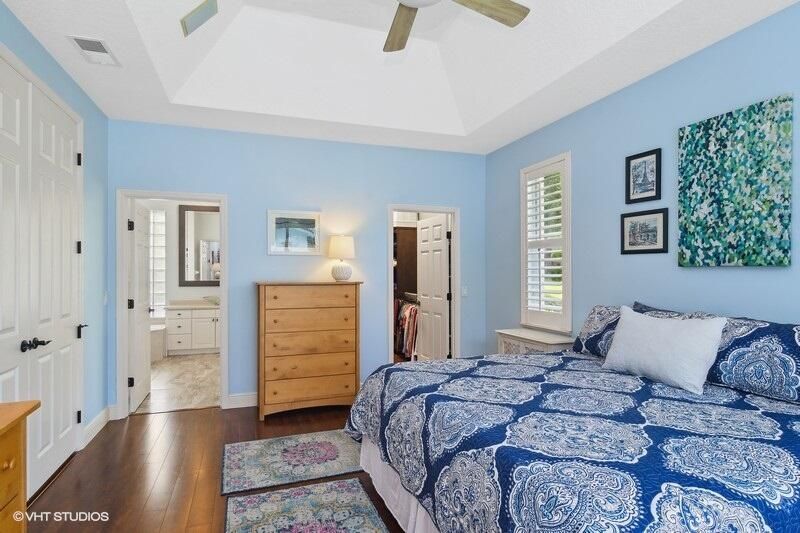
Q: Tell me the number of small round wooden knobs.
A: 11